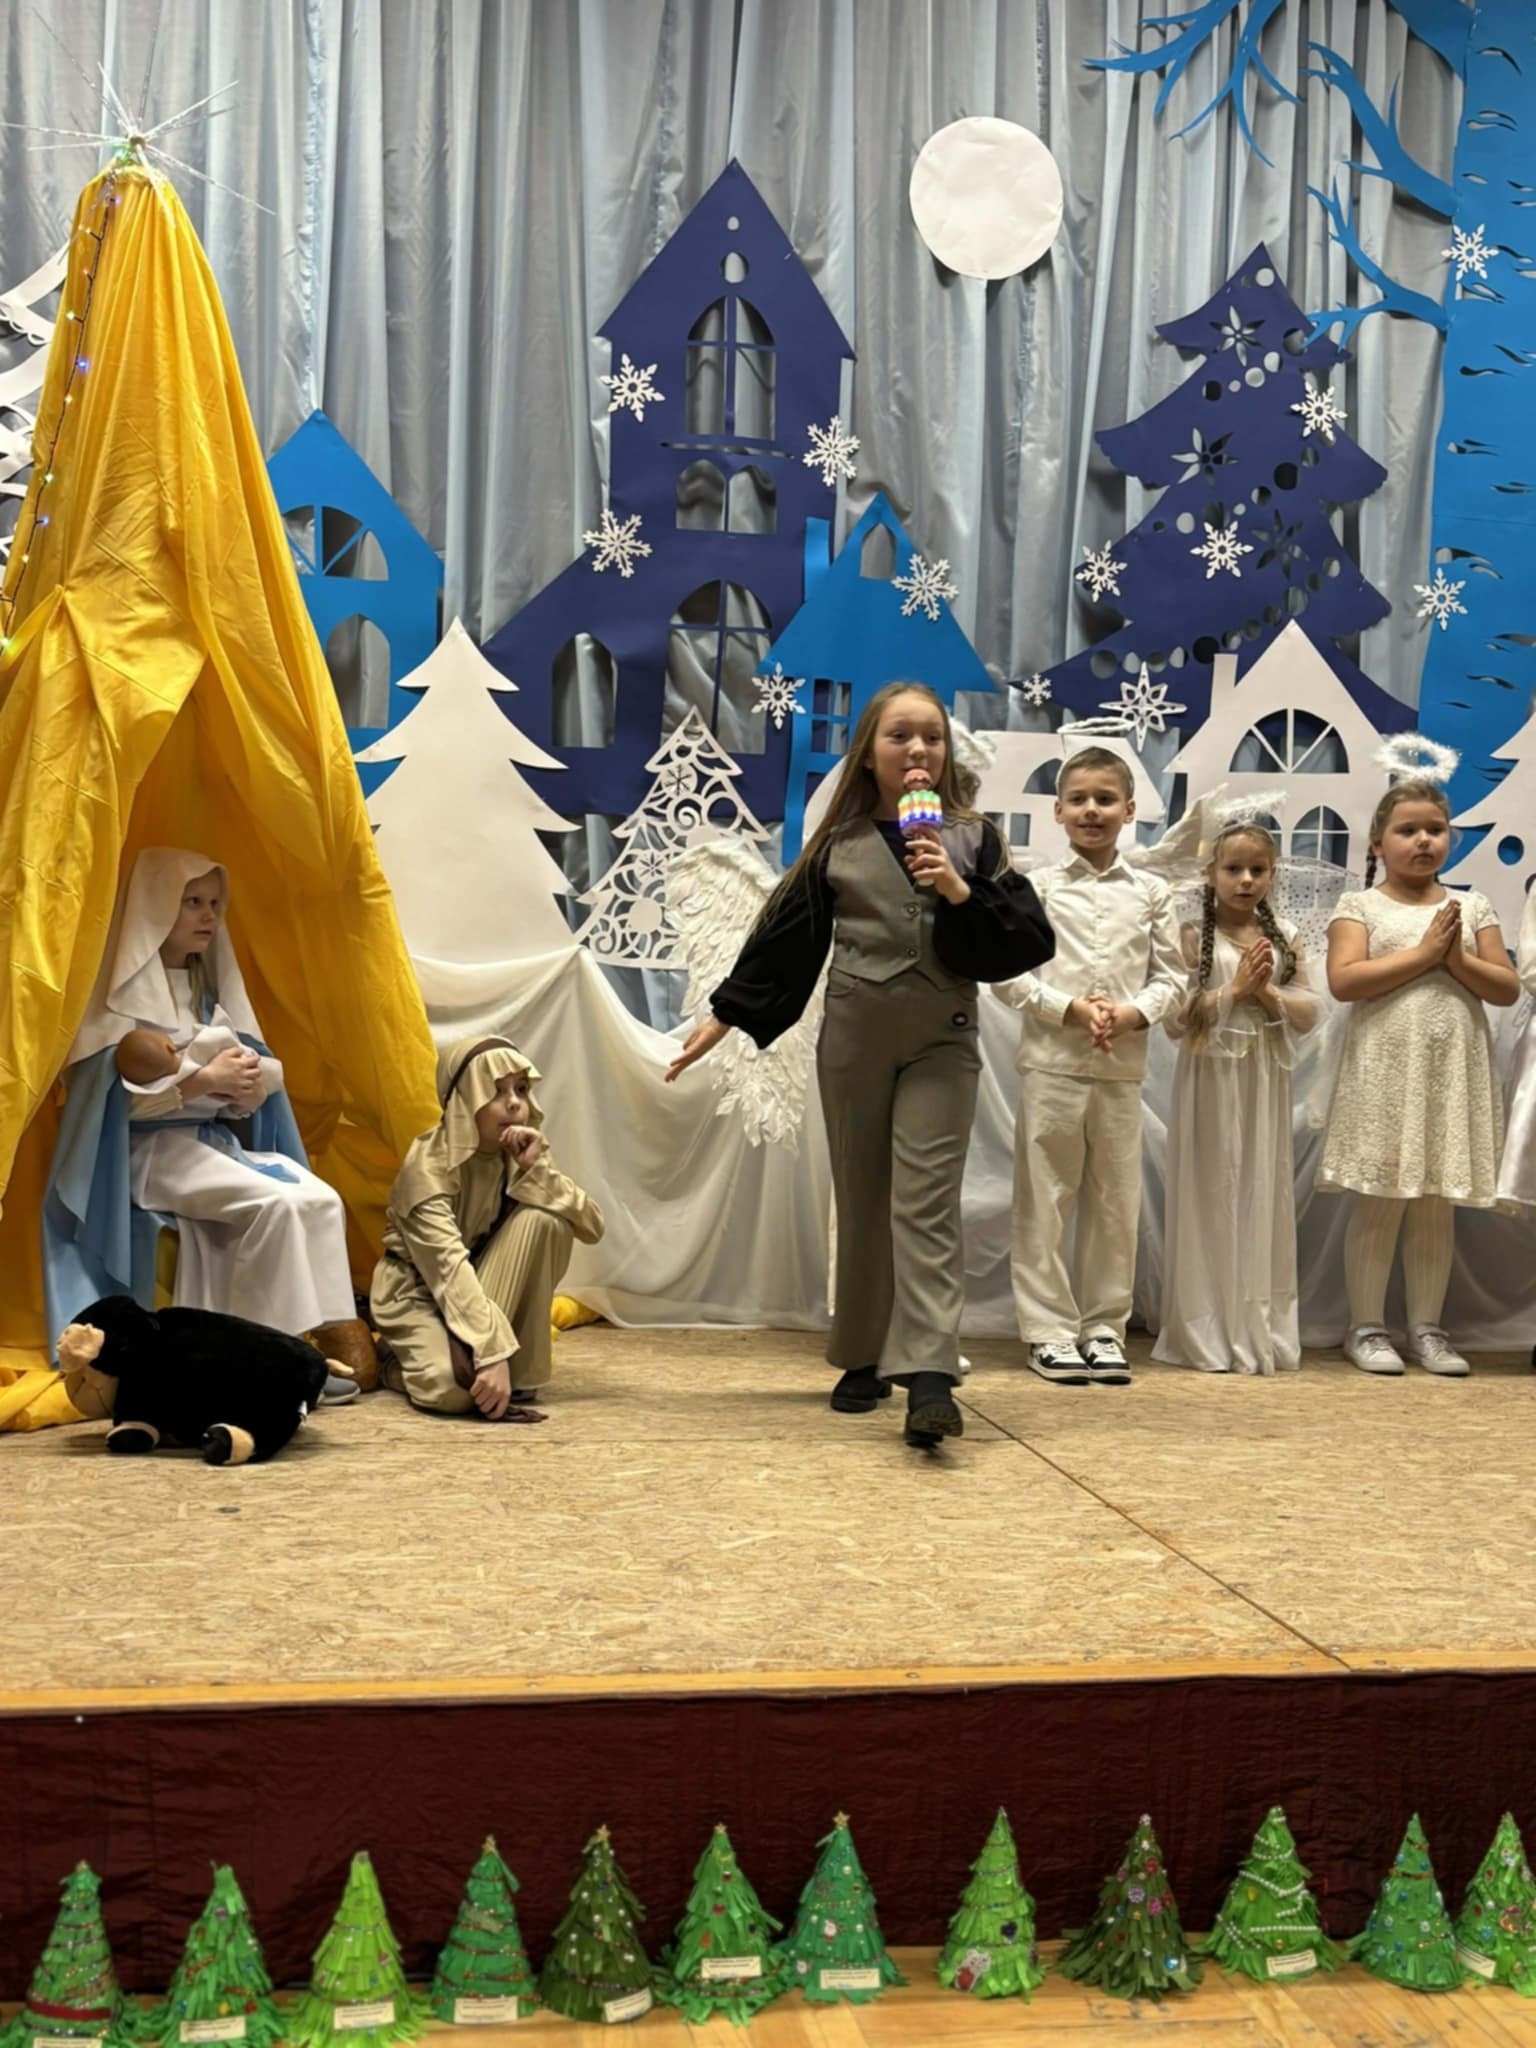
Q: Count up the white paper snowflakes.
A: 12